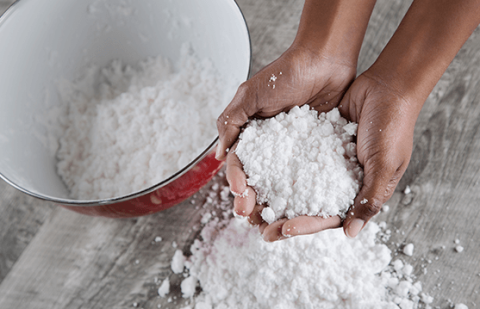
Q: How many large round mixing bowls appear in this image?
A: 1